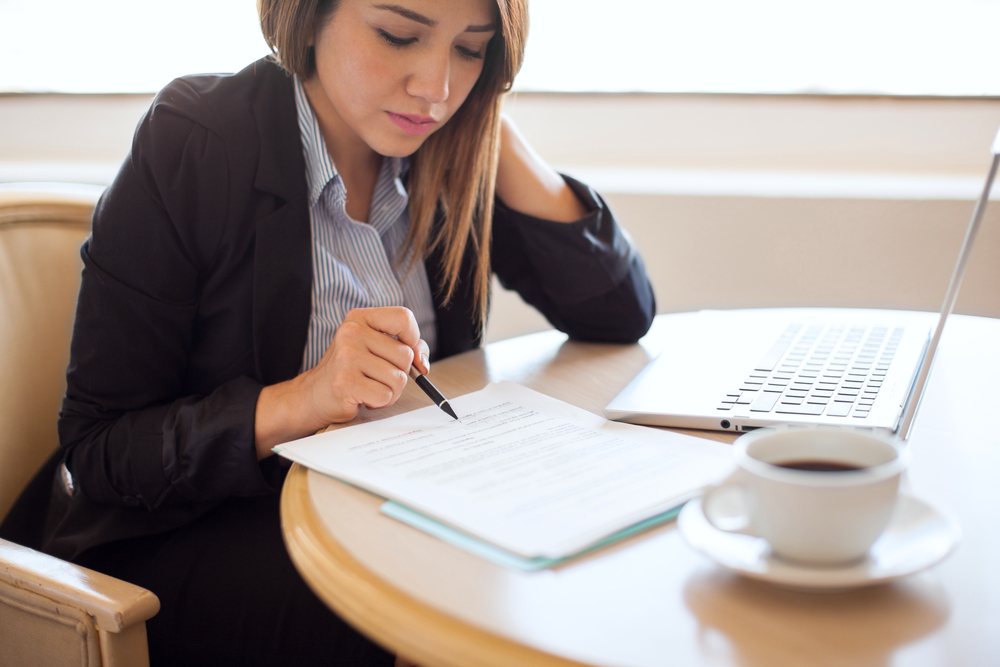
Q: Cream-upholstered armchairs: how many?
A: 1